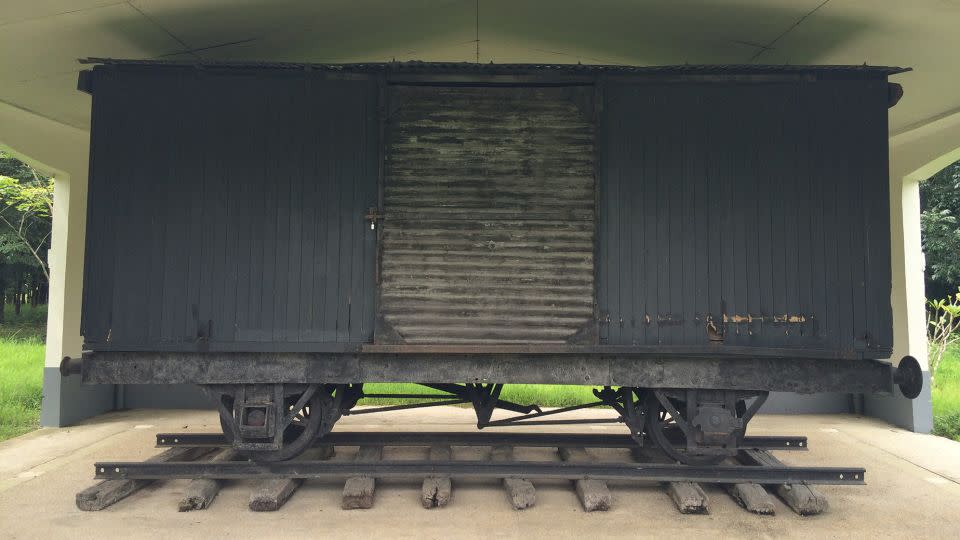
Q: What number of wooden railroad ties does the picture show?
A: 10